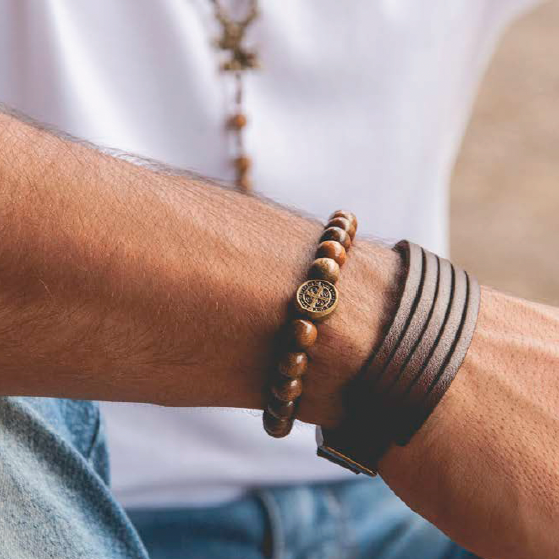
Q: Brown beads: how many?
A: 13